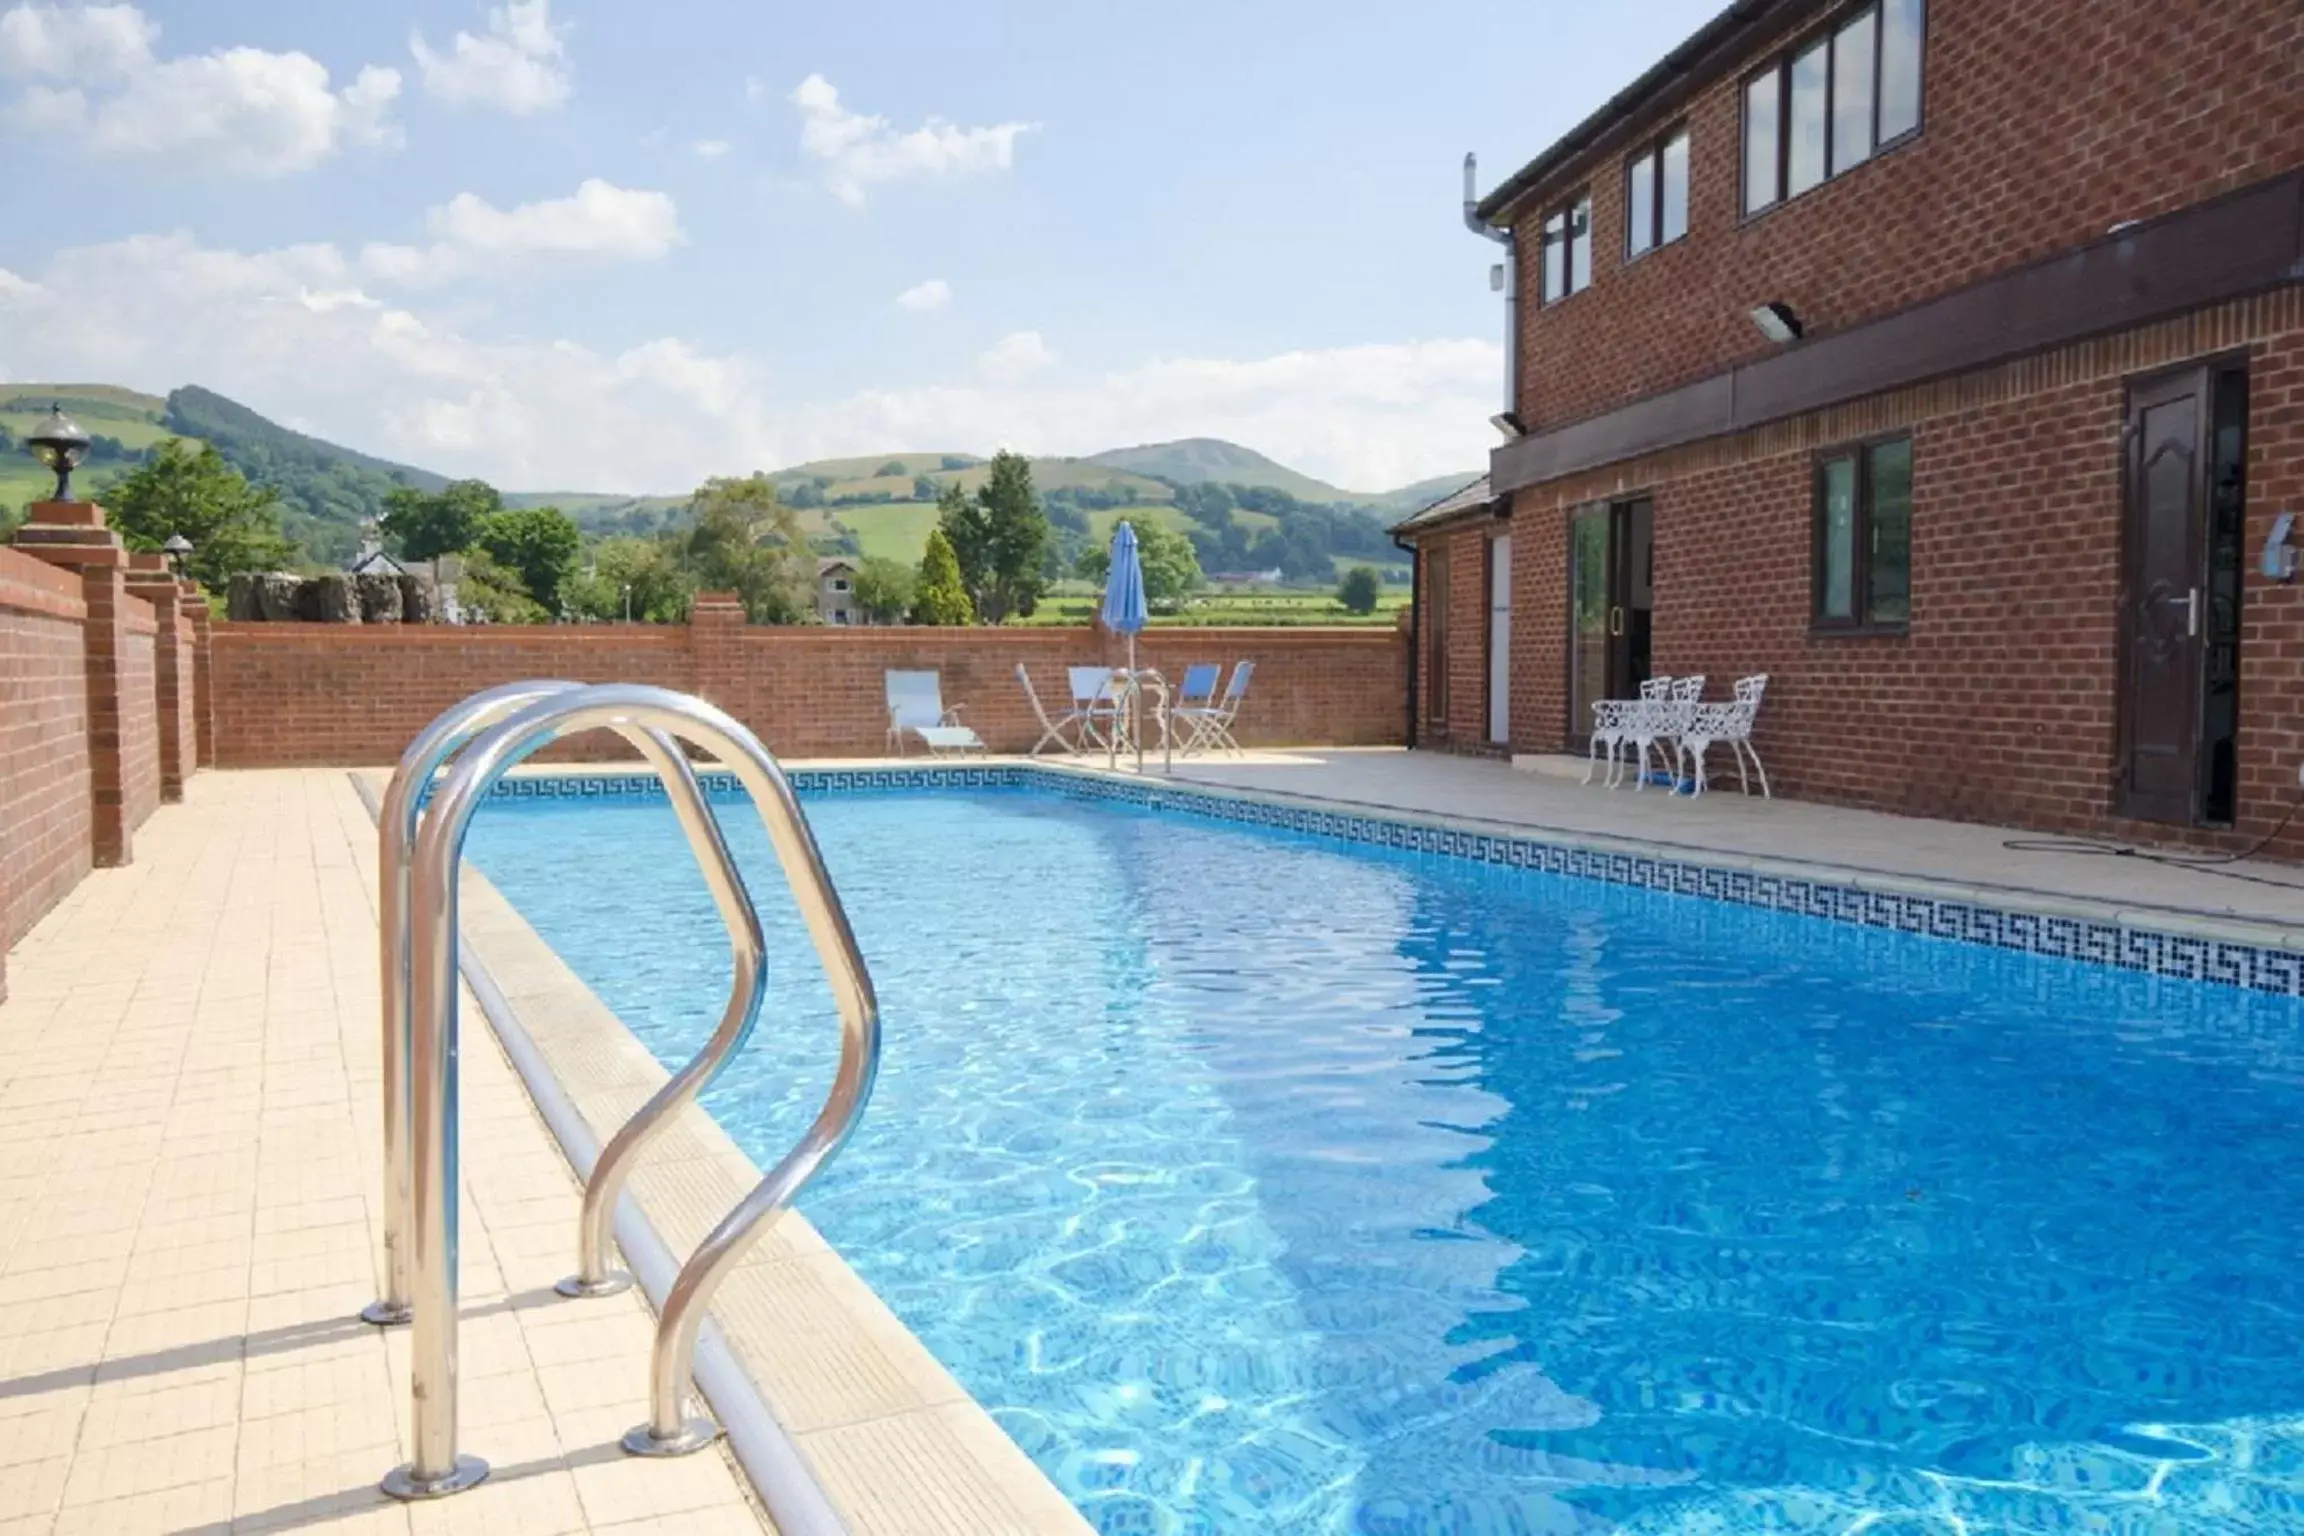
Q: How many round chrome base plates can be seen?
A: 4